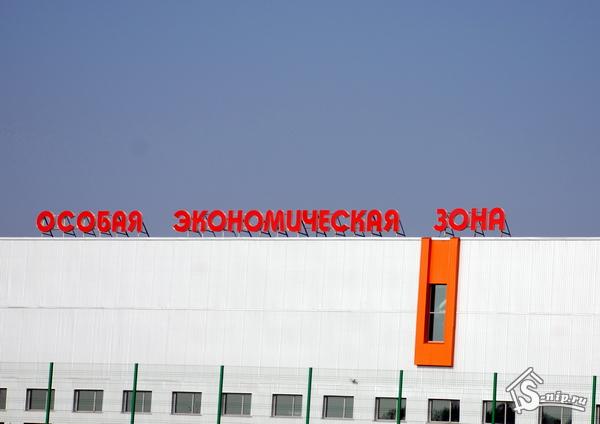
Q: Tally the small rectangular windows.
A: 13